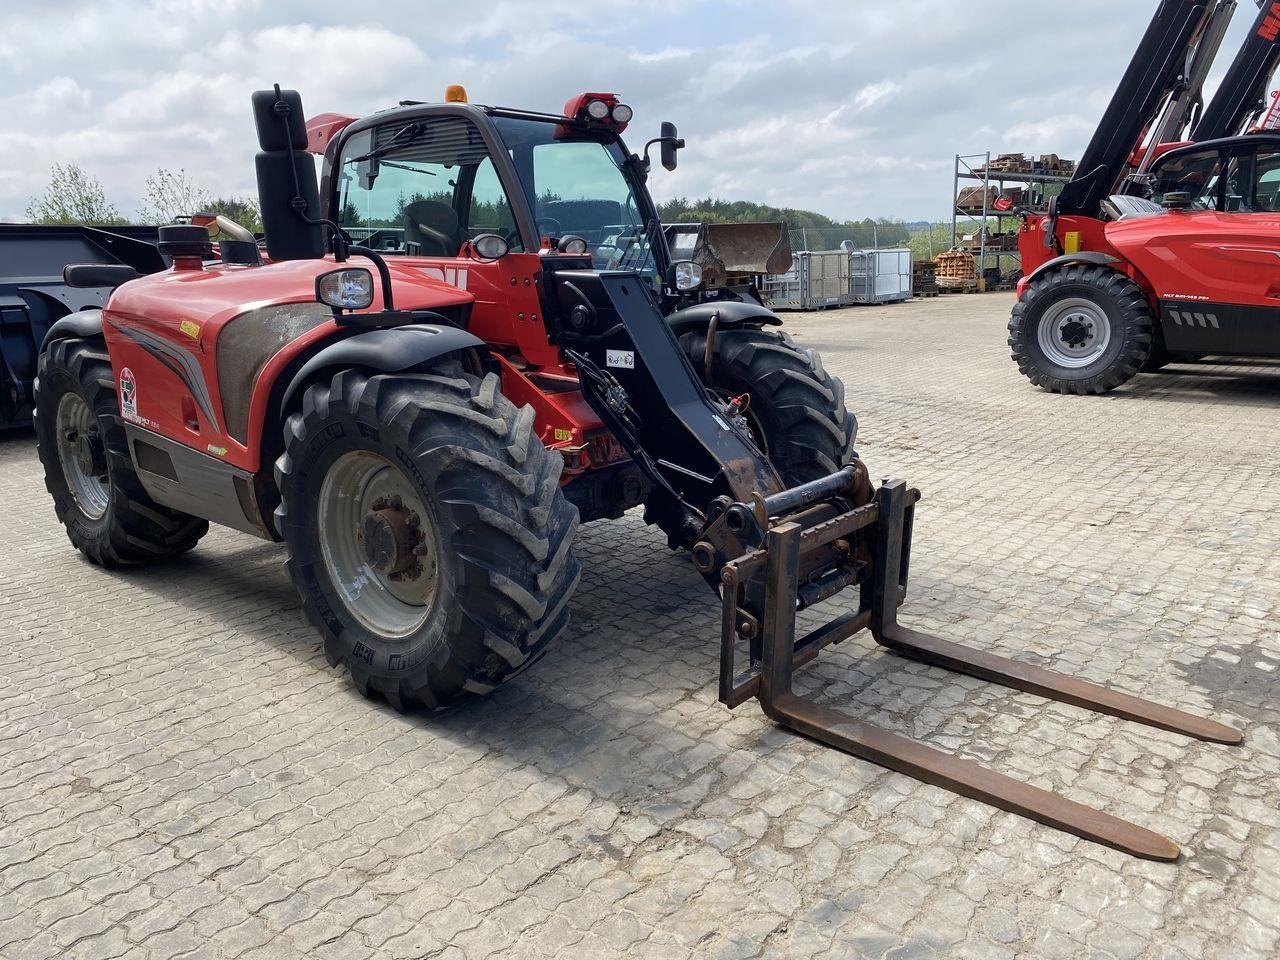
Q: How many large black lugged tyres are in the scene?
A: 4